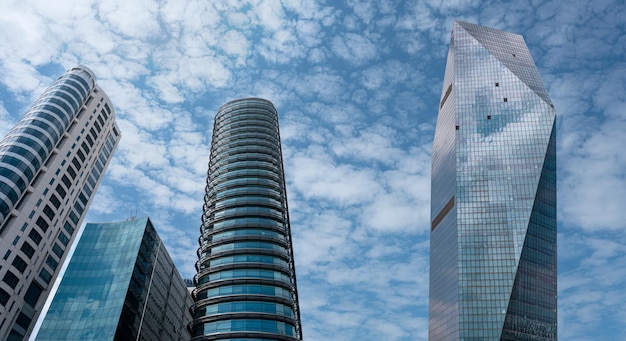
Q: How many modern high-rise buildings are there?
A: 4